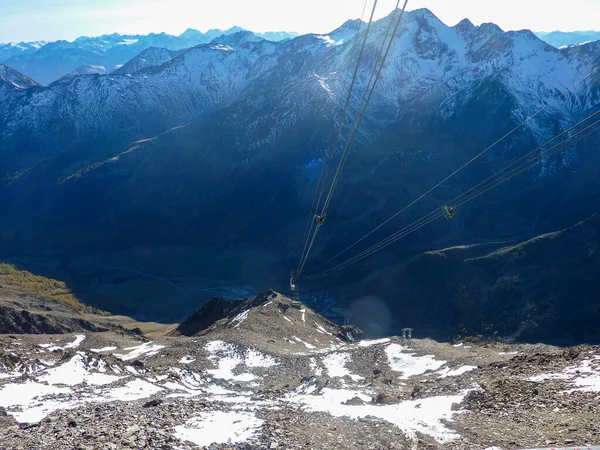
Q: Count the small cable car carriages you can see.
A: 2